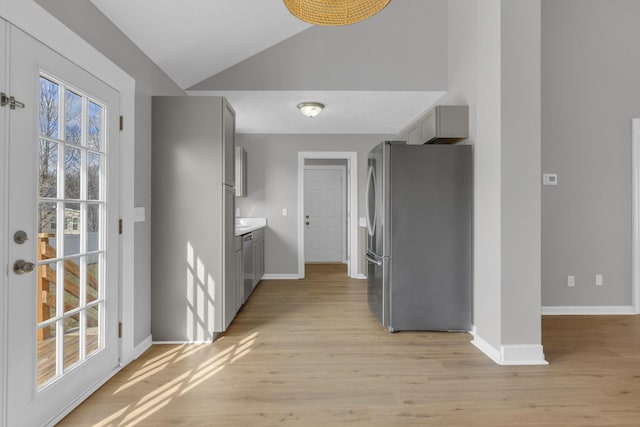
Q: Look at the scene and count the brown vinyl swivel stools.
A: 0